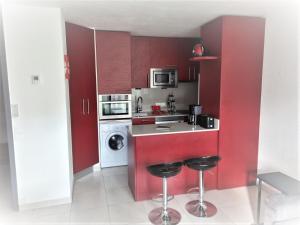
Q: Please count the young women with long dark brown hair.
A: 0